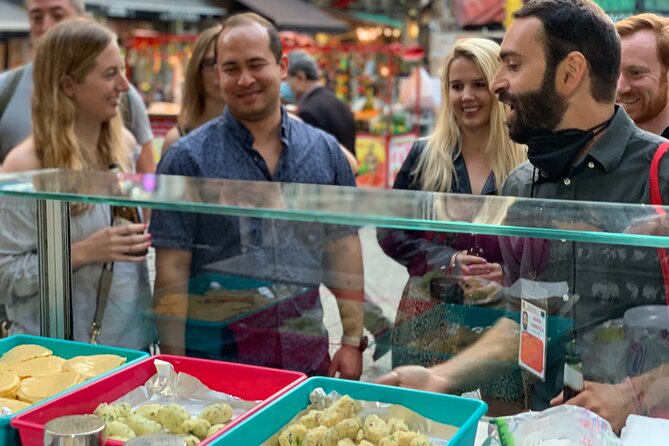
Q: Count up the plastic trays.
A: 3